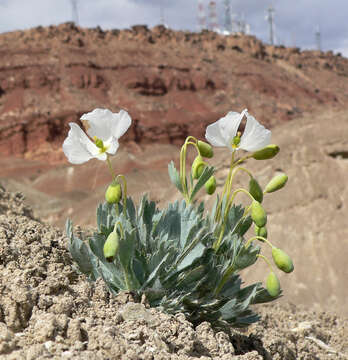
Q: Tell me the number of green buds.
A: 12